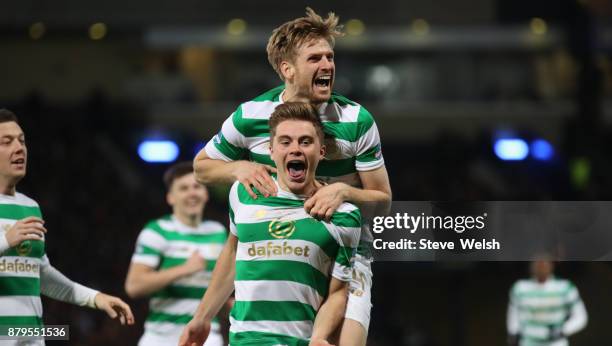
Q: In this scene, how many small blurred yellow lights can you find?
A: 6